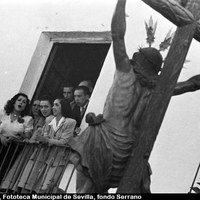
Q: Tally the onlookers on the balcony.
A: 7